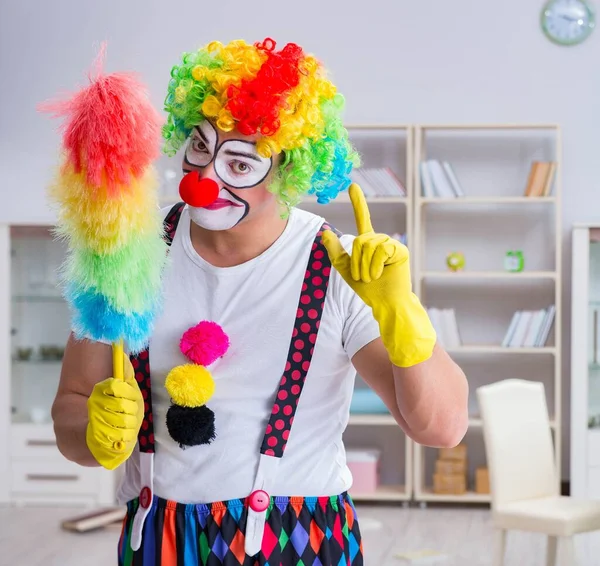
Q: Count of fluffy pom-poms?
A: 3